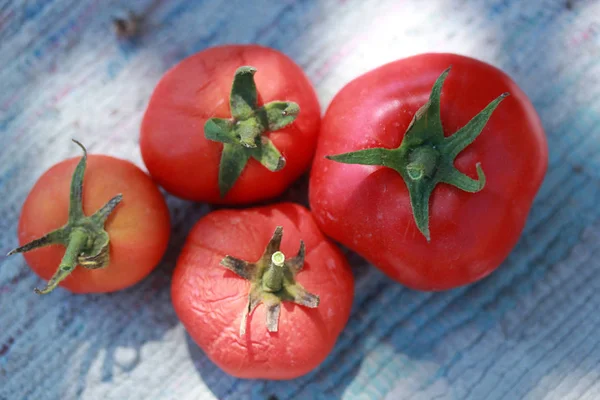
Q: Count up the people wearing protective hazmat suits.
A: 0